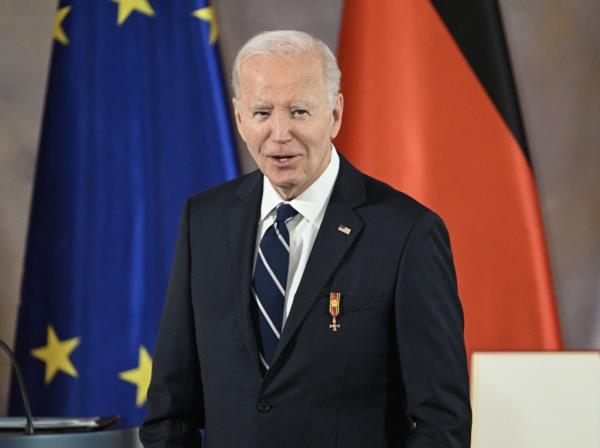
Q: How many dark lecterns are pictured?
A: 1